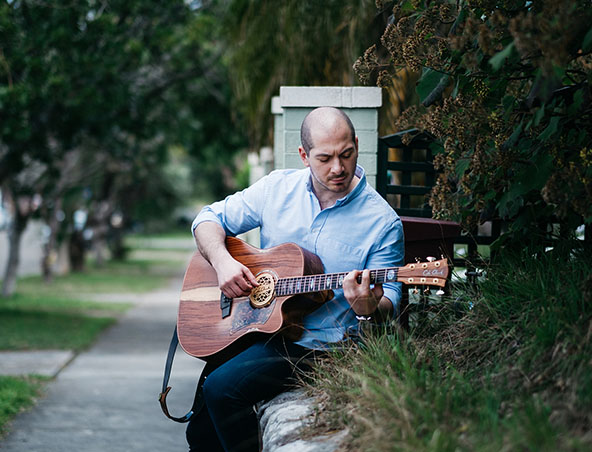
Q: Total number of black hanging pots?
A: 0